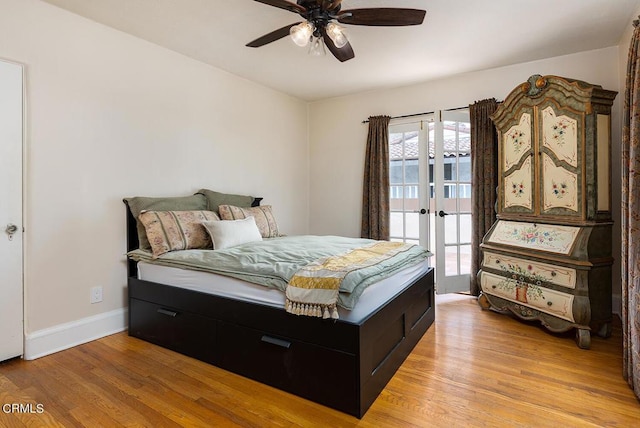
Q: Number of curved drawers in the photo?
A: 2